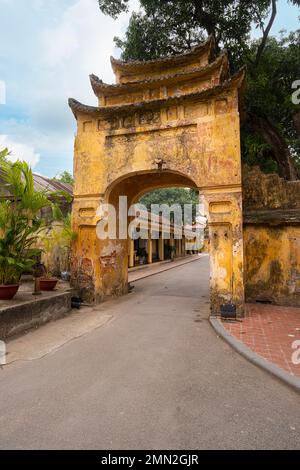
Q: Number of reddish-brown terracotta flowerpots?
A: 2